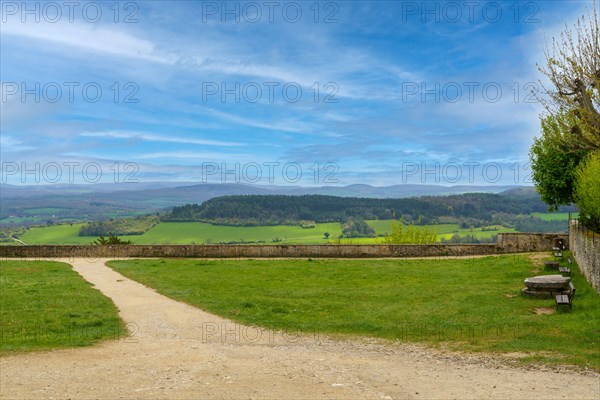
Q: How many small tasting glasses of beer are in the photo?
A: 0